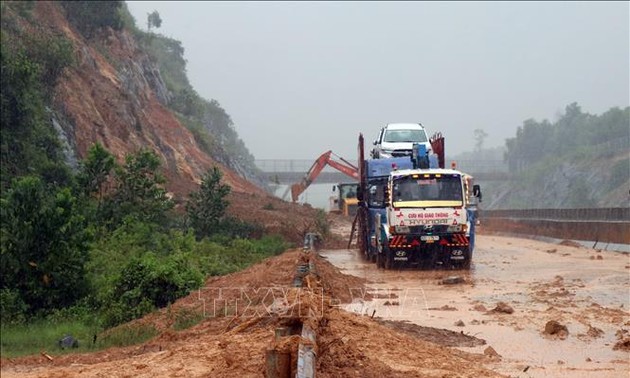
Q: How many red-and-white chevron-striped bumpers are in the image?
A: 1